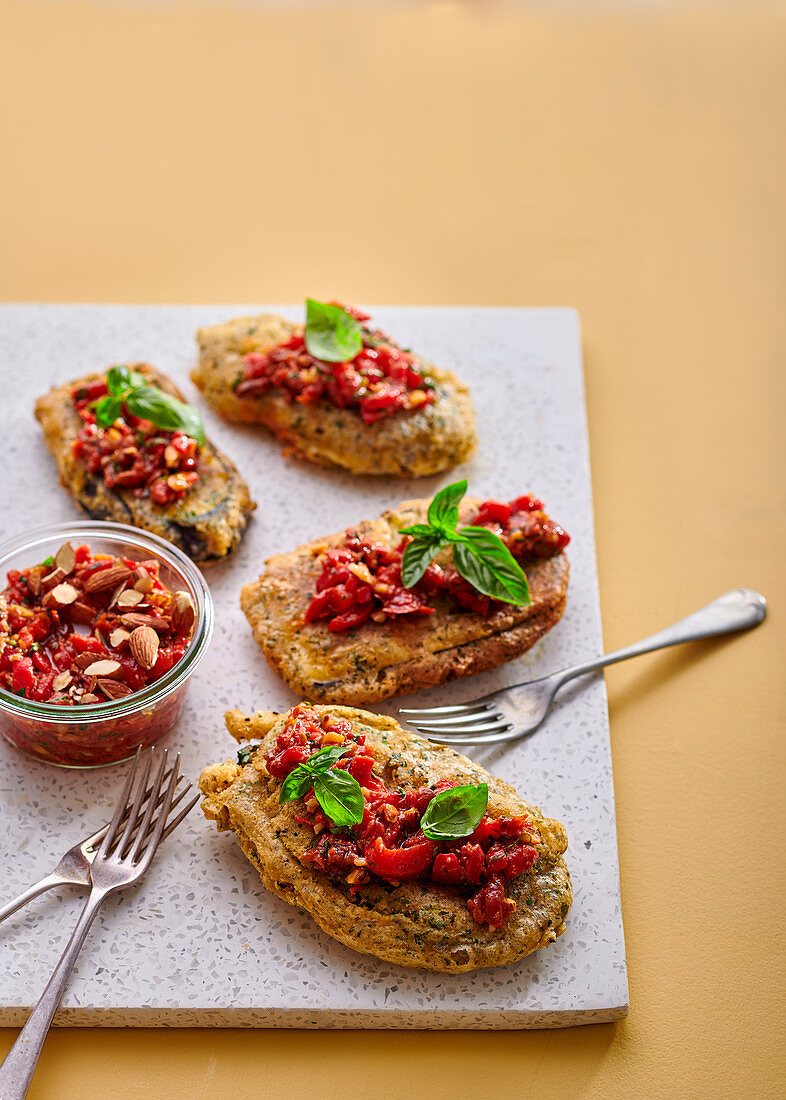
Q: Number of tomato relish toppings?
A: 4